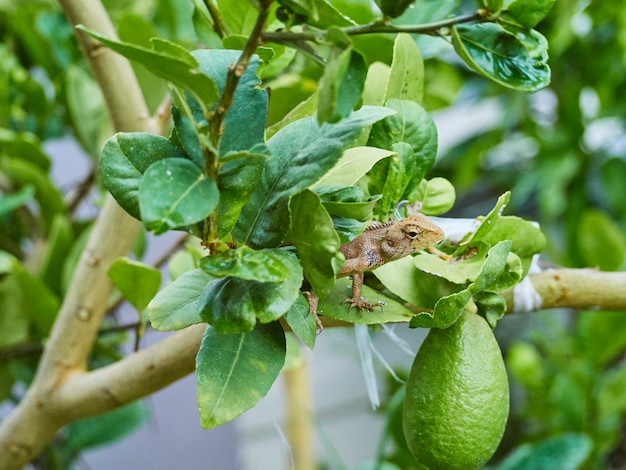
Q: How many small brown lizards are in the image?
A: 1